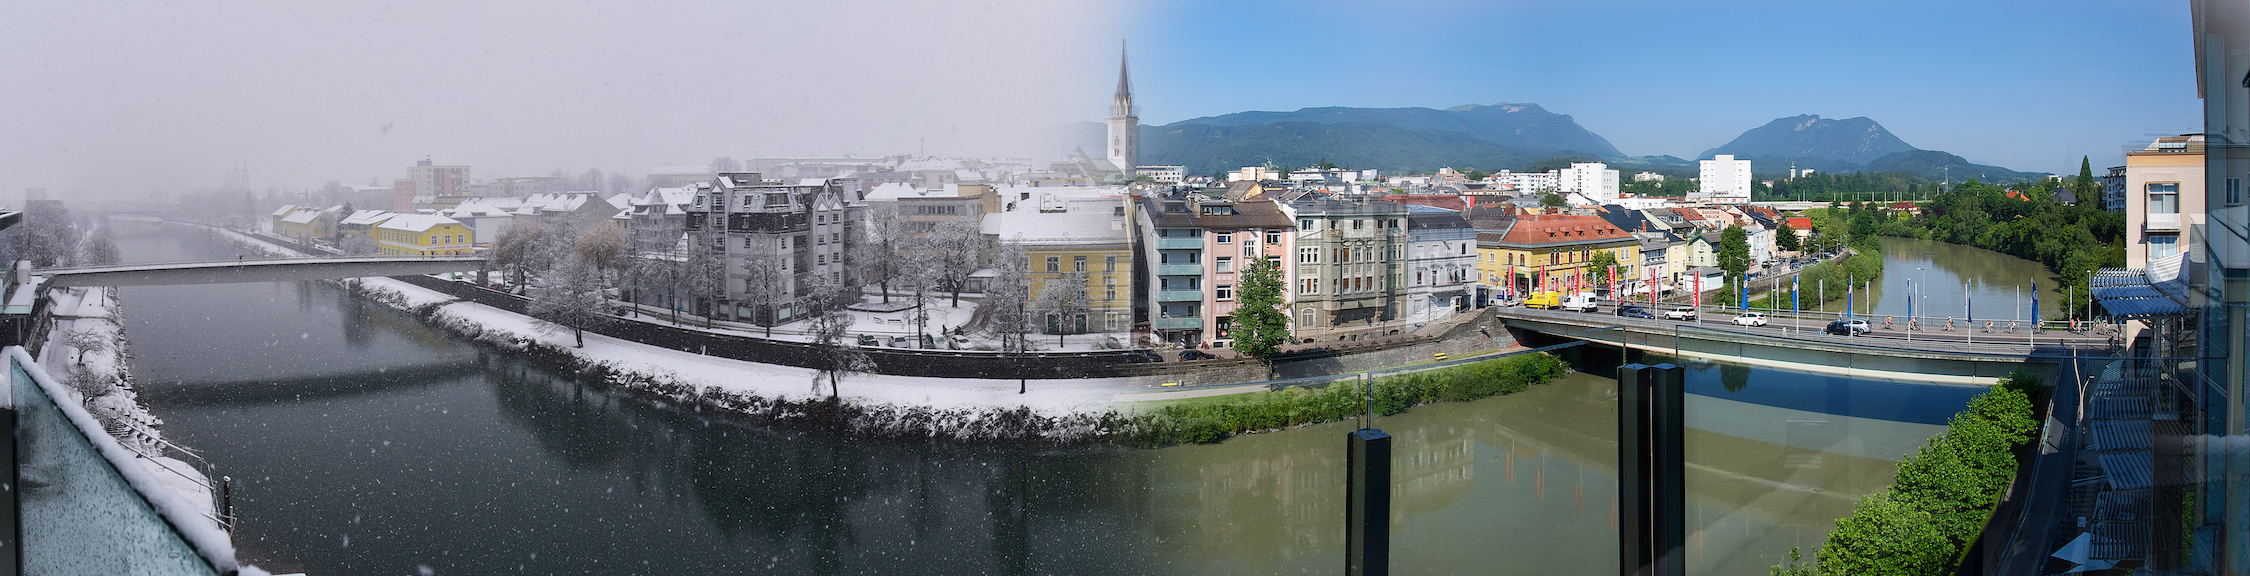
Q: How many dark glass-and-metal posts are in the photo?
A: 3